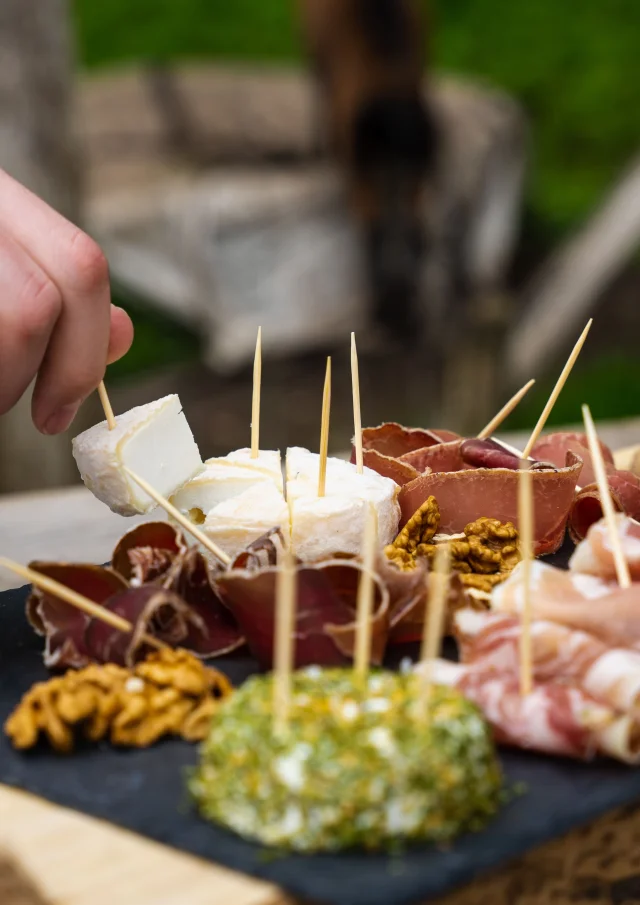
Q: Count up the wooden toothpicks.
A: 13